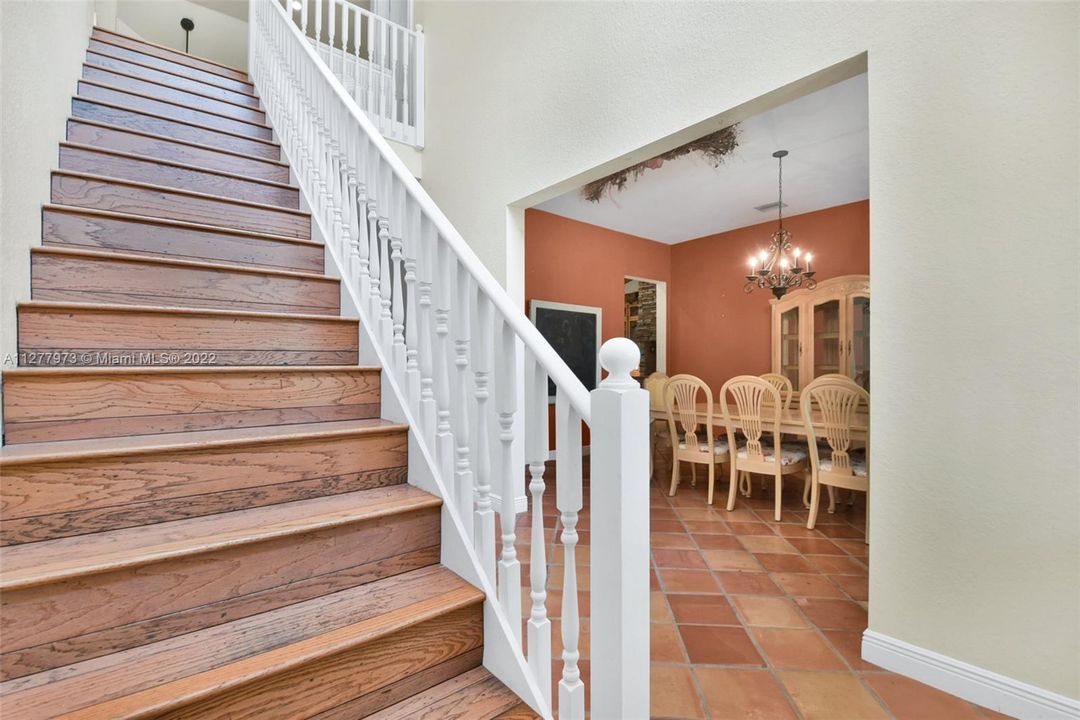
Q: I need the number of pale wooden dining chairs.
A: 6